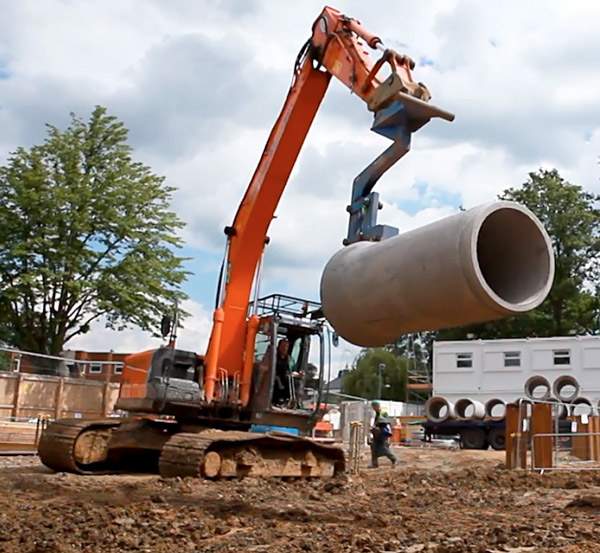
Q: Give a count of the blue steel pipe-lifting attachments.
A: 1